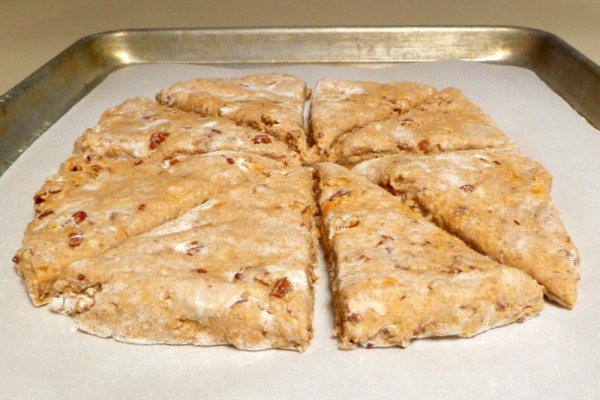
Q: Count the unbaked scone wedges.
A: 8